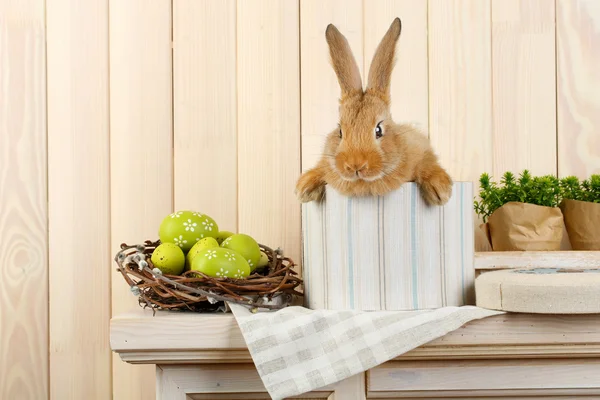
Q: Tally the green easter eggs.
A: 7